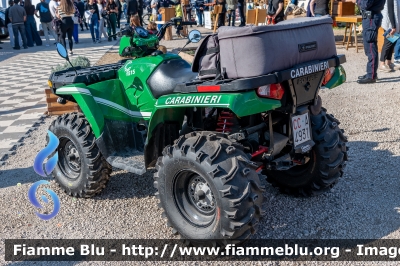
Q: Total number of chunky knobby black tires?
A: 3